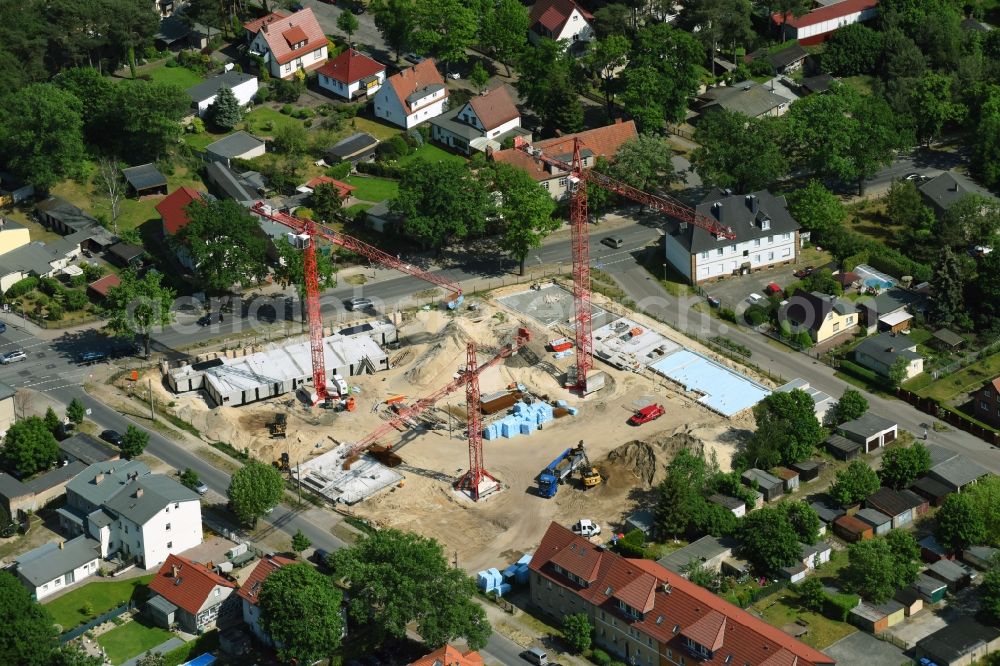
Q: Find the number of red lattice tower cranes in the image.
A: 3